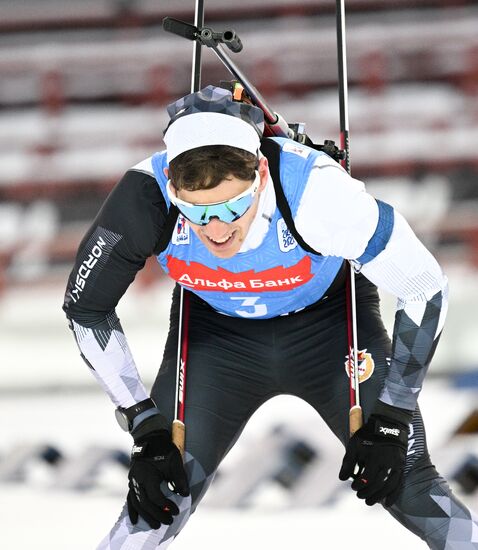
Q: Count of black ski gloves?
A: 2